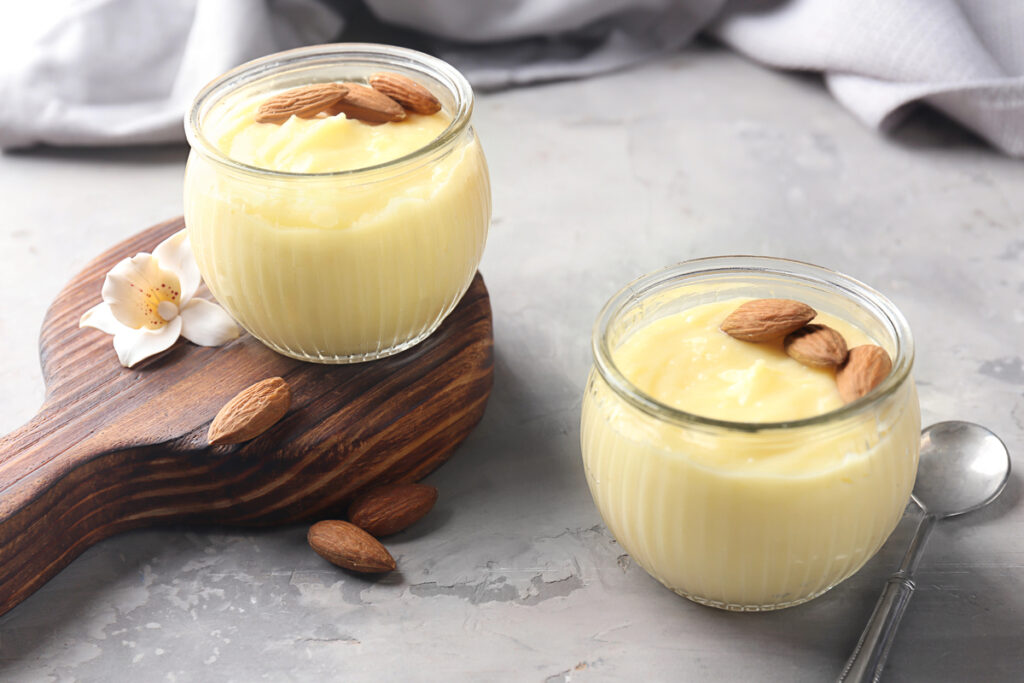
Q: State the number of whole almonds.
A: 9